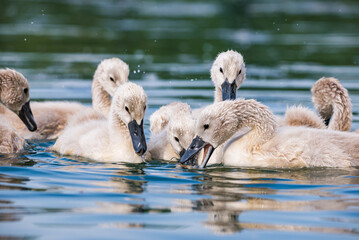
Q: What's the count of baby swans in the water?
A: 7